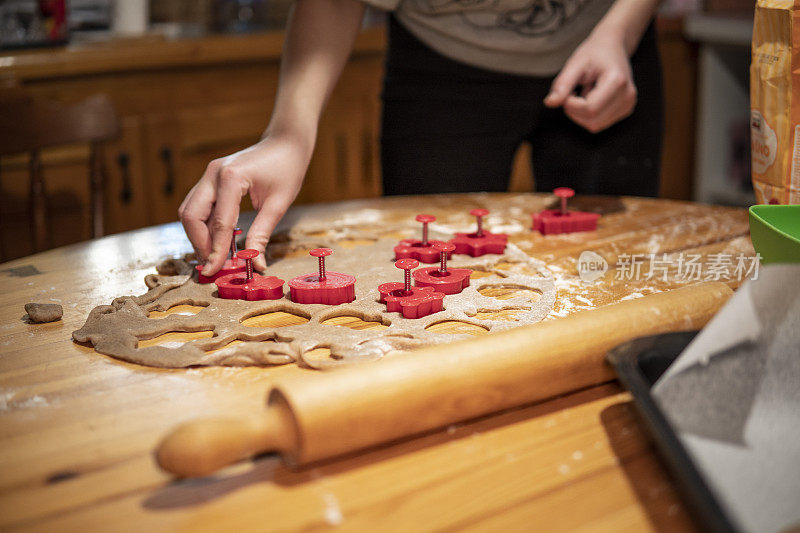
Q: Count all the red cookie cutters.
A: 8